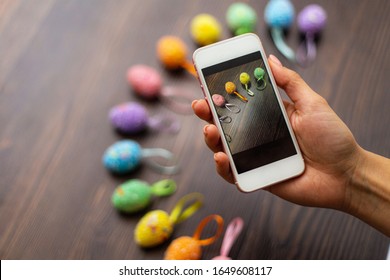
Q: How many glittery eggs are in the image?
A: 12